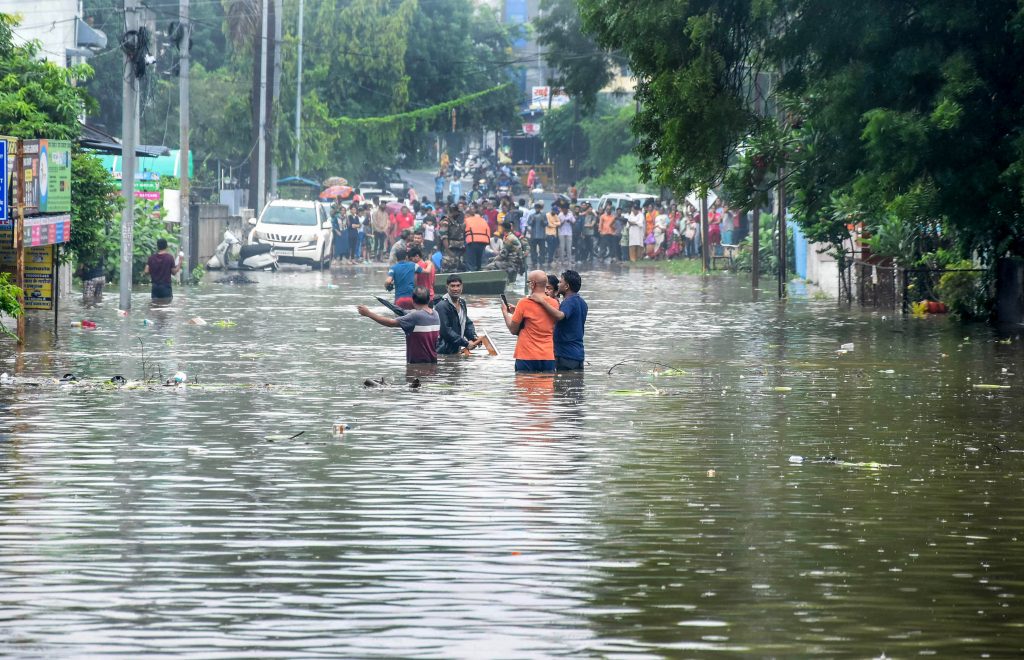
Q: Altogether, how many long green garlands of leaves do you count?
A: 1